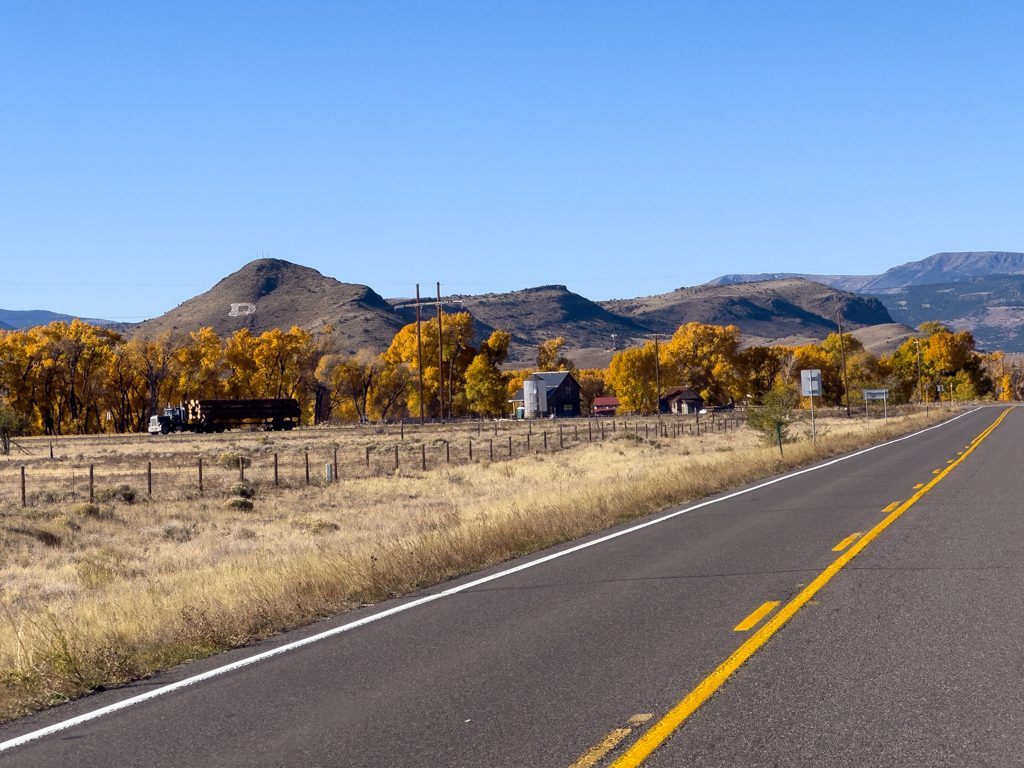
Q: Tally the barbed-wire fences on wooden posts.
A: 1